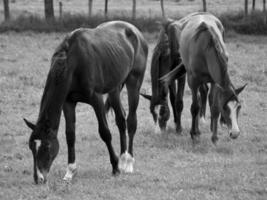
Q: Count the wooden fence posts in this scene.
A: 11